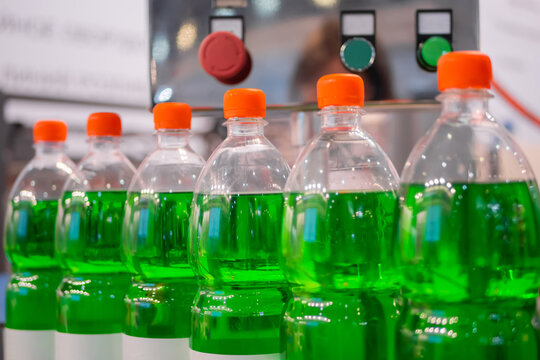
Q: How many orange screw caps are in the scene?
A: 6